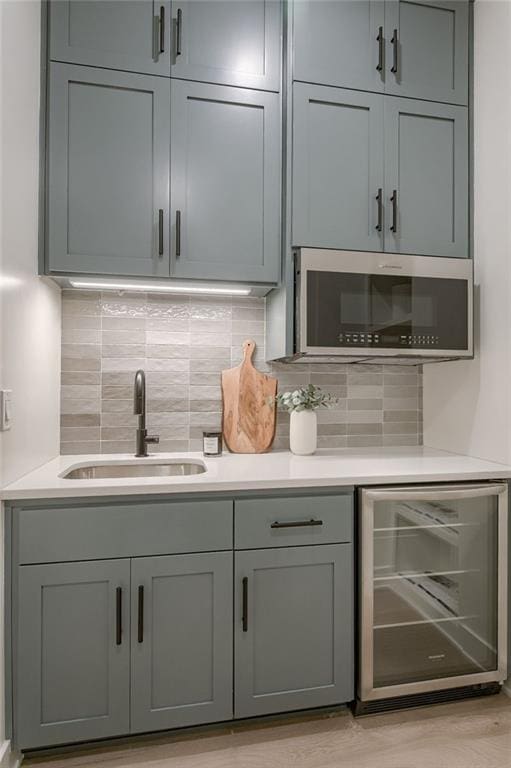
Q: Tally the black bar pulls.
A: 12